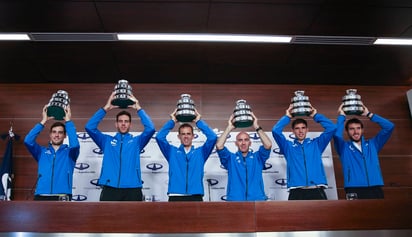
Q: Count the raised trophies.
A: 6